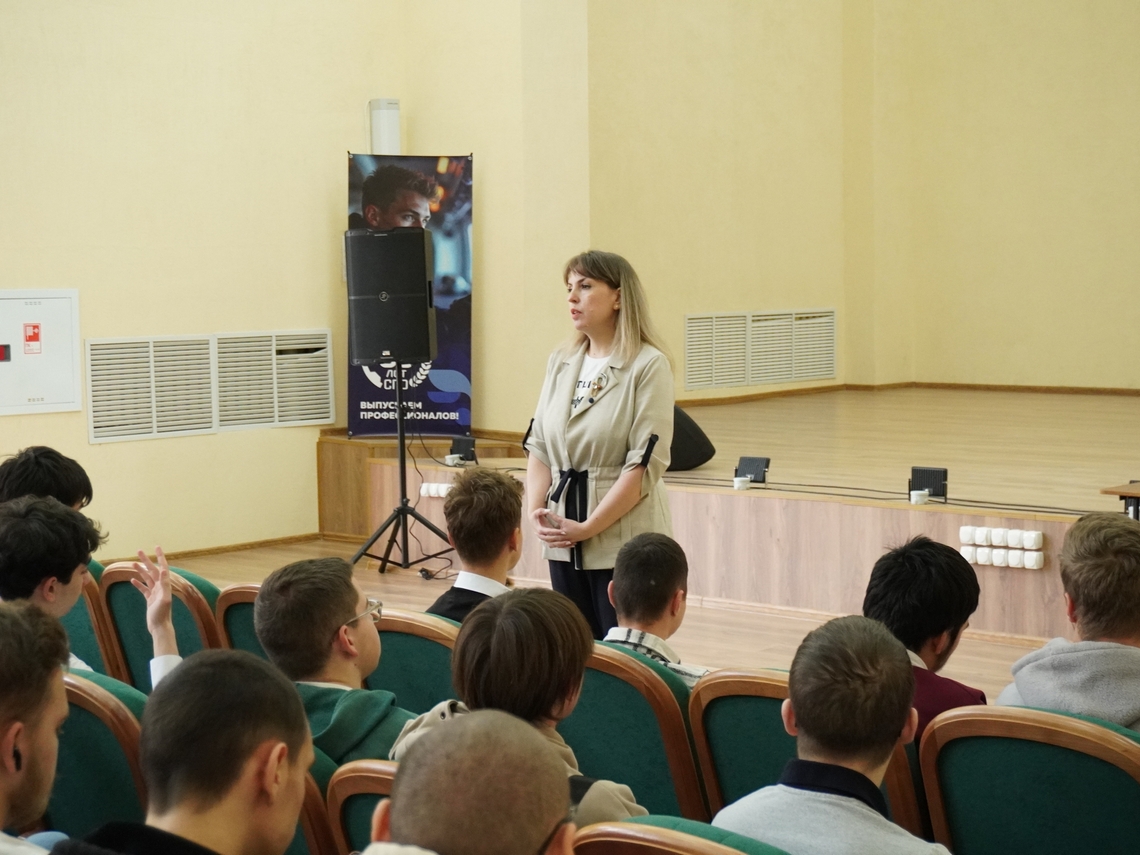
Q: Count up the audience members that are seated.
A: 12